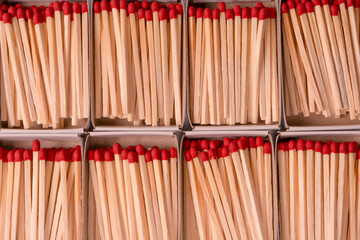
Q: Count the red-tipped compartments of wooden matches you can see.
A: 8